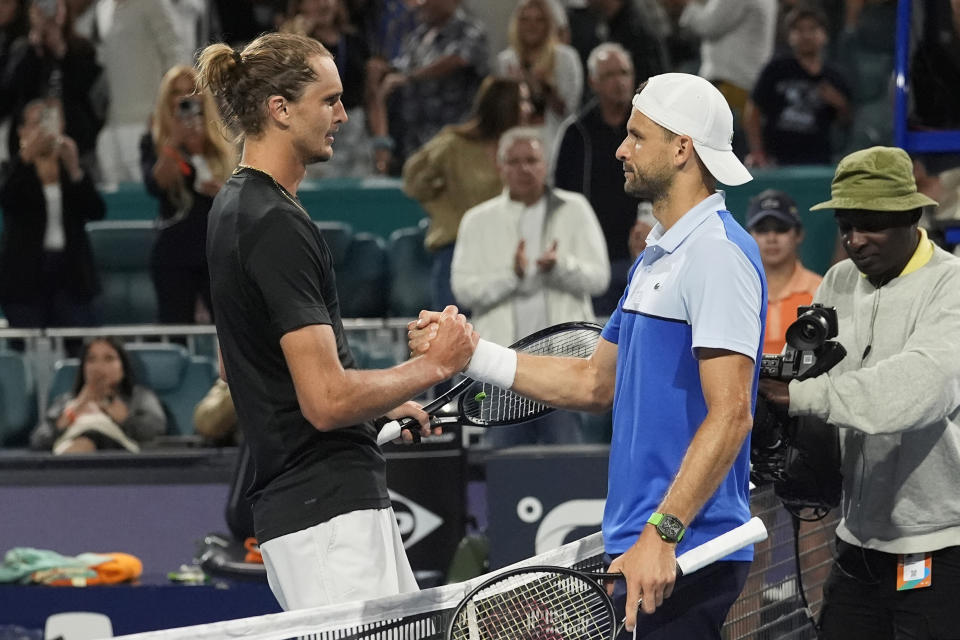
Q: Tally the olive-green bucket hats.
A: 1